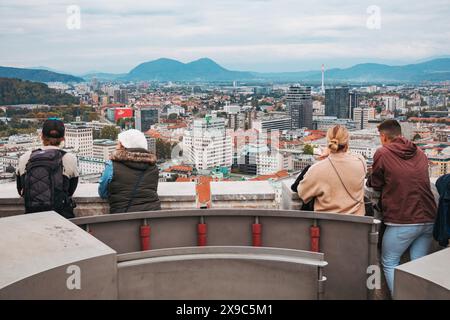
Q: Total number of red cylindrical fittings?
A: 4